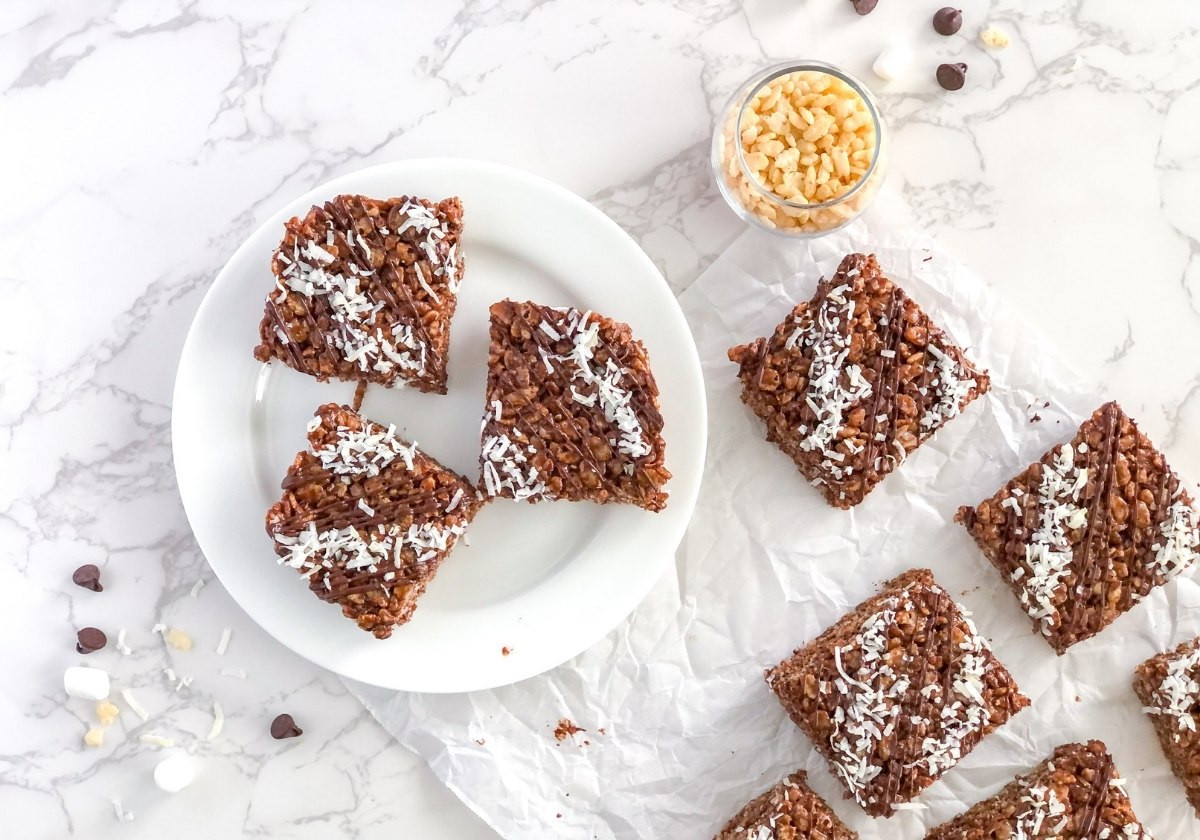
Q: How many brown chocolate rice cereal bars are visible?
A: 9